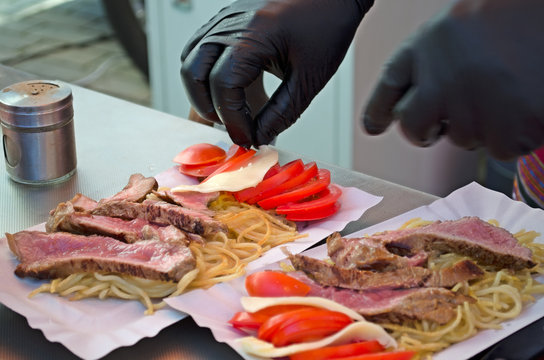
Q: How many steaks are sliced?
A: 2